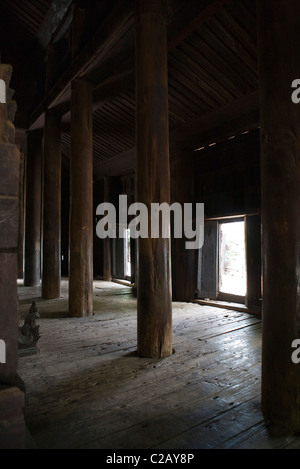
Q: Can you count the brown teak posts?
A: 5